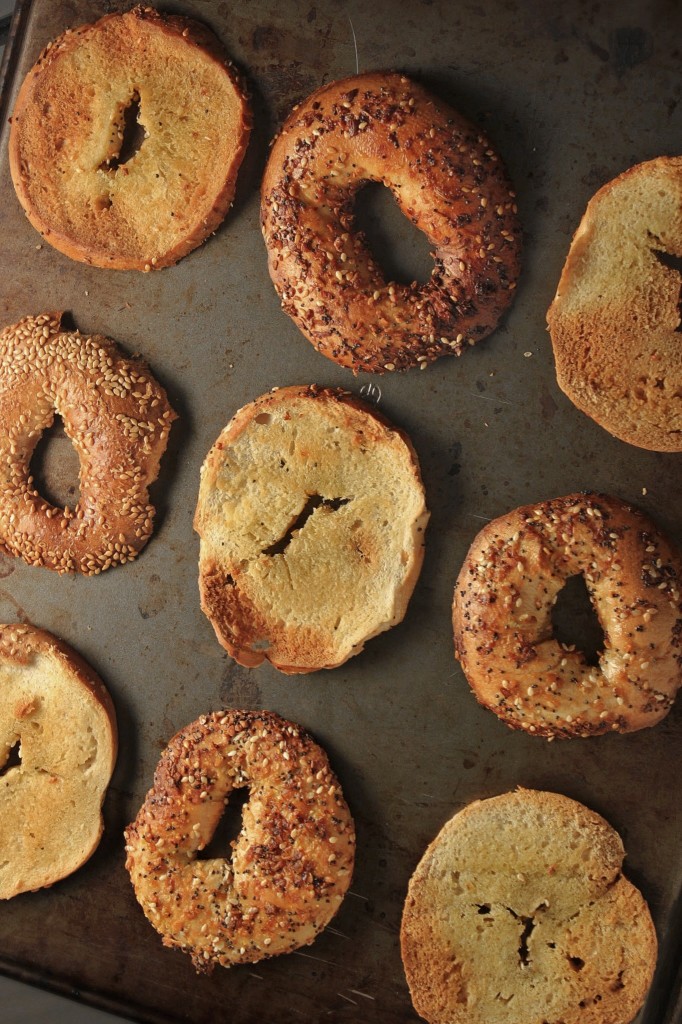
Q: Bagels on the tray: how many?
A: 9